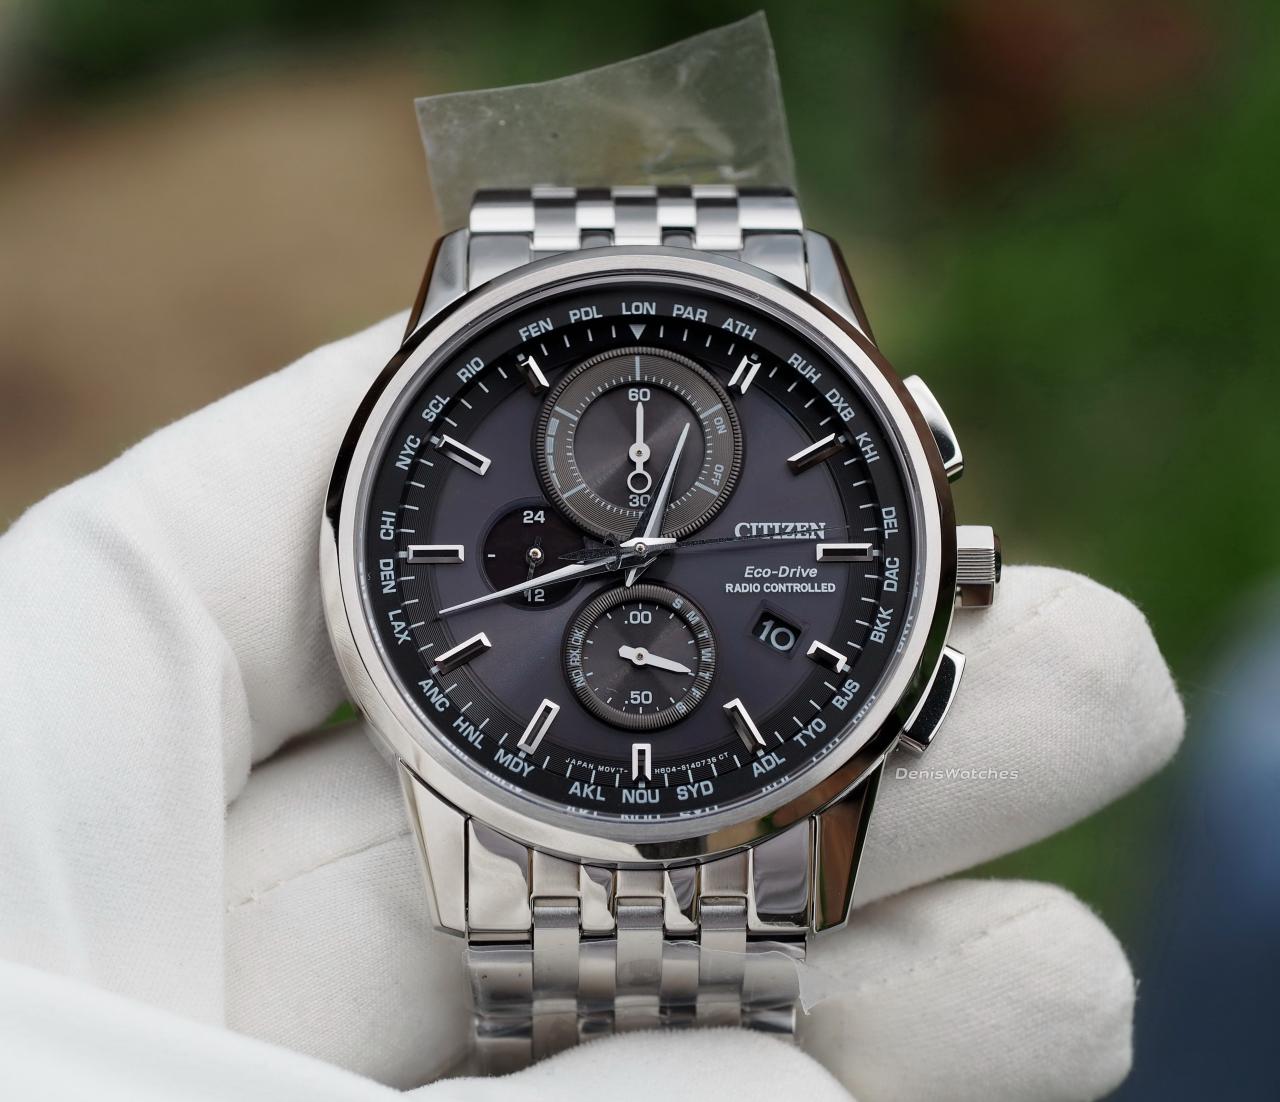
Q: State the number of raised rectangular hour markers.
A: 11